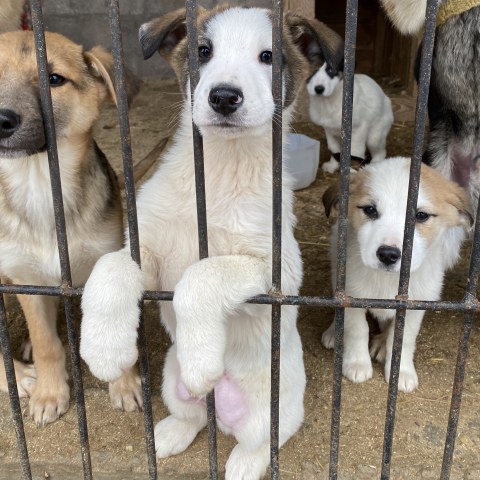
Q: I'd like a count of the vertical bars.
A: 8